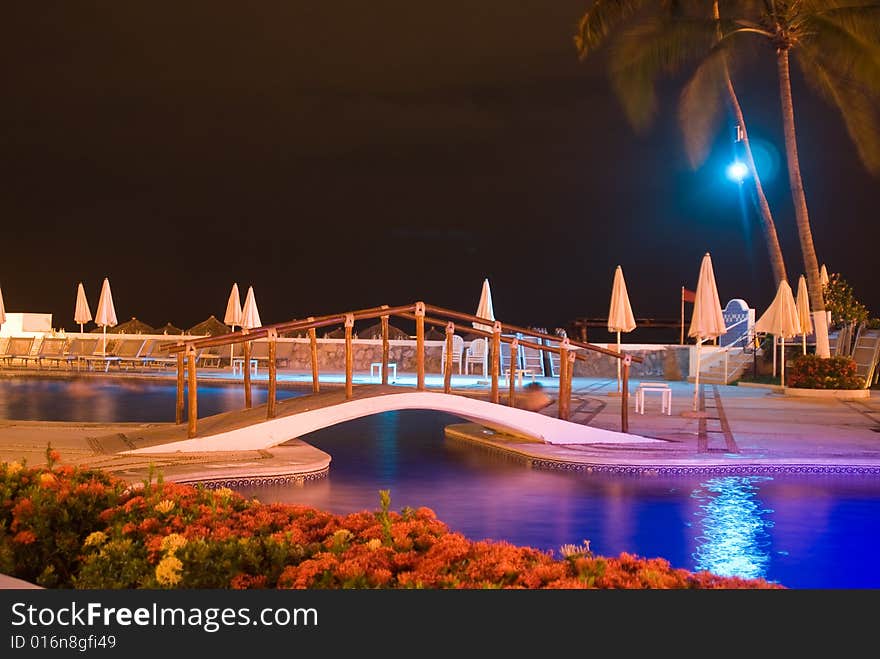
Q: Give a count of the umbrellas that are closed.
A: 11